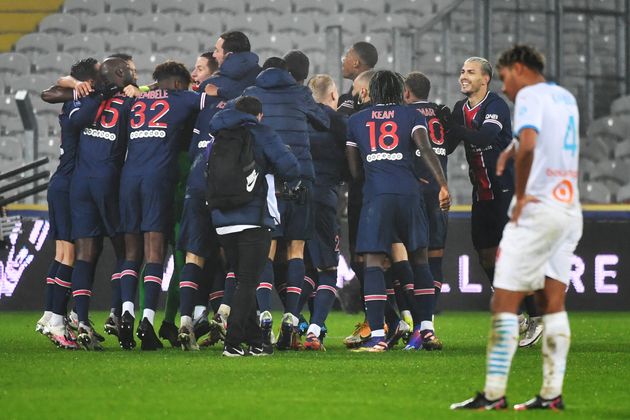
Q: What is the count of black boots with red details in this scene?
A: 2